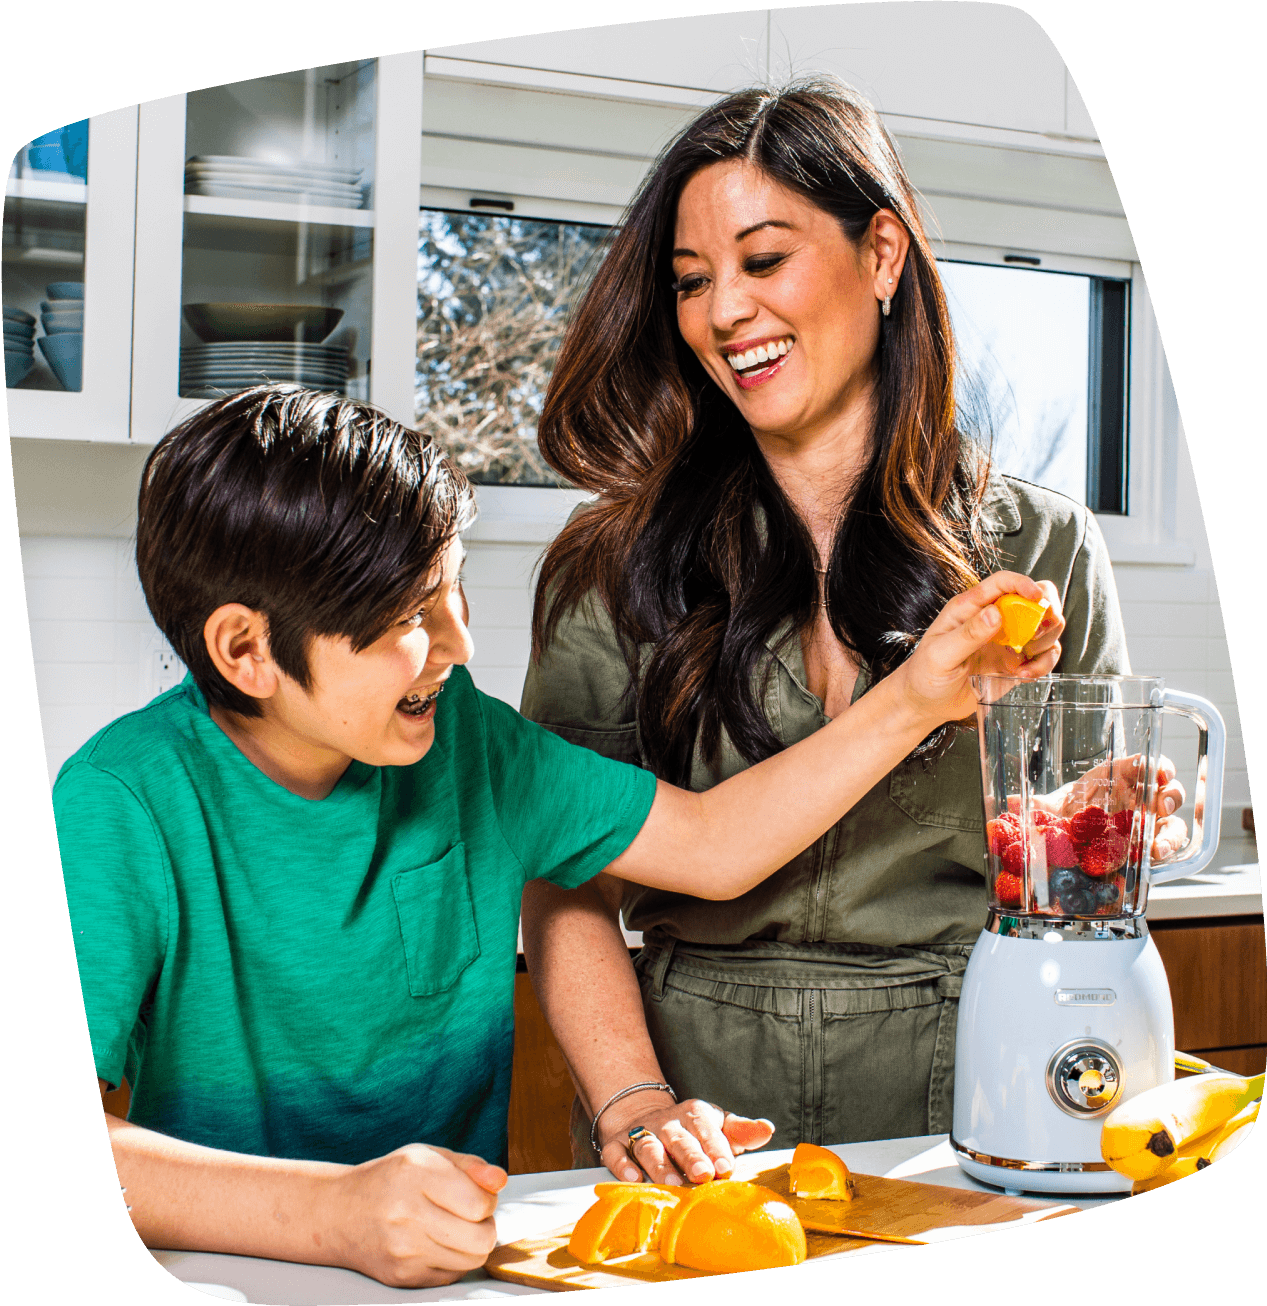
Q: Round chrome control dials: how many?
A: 1